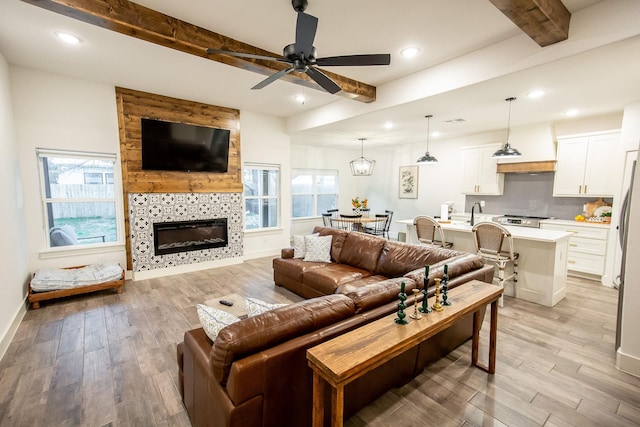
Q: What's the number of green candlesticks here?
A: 3